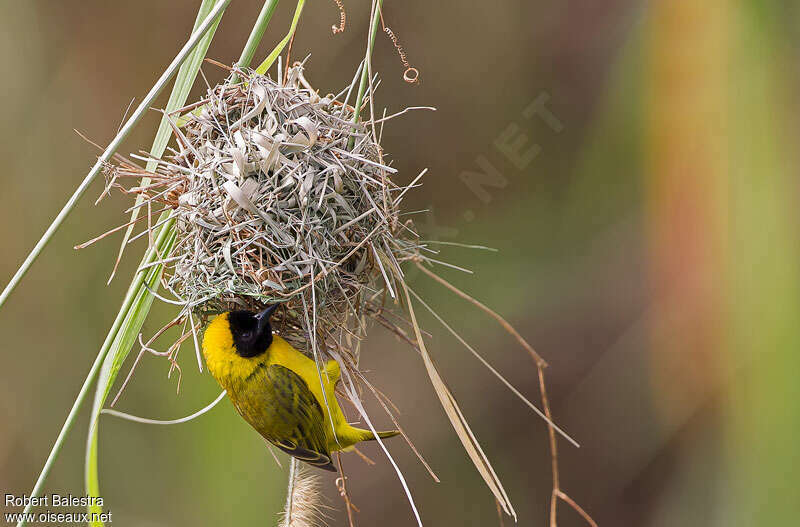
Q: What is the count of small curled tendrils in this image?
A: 2